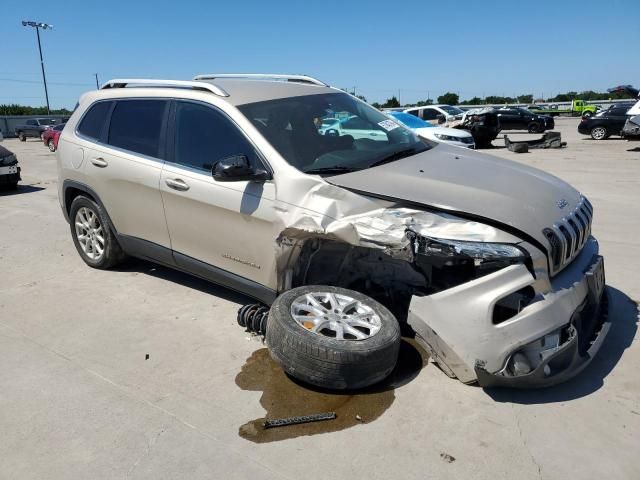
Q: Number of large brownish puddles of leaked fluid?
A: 1